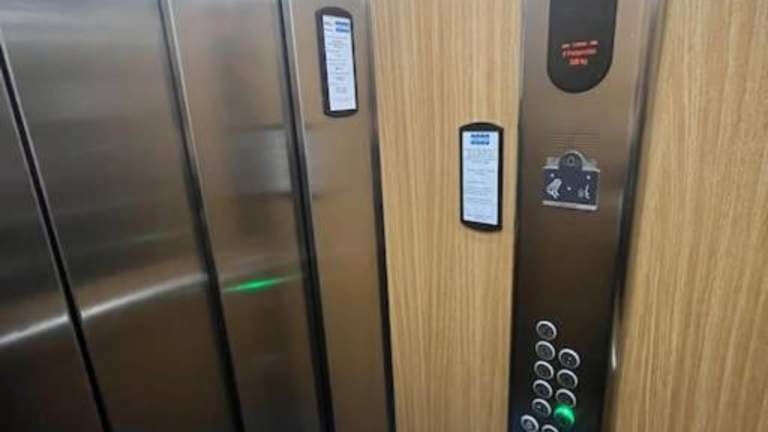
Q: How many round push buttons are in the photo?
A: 11